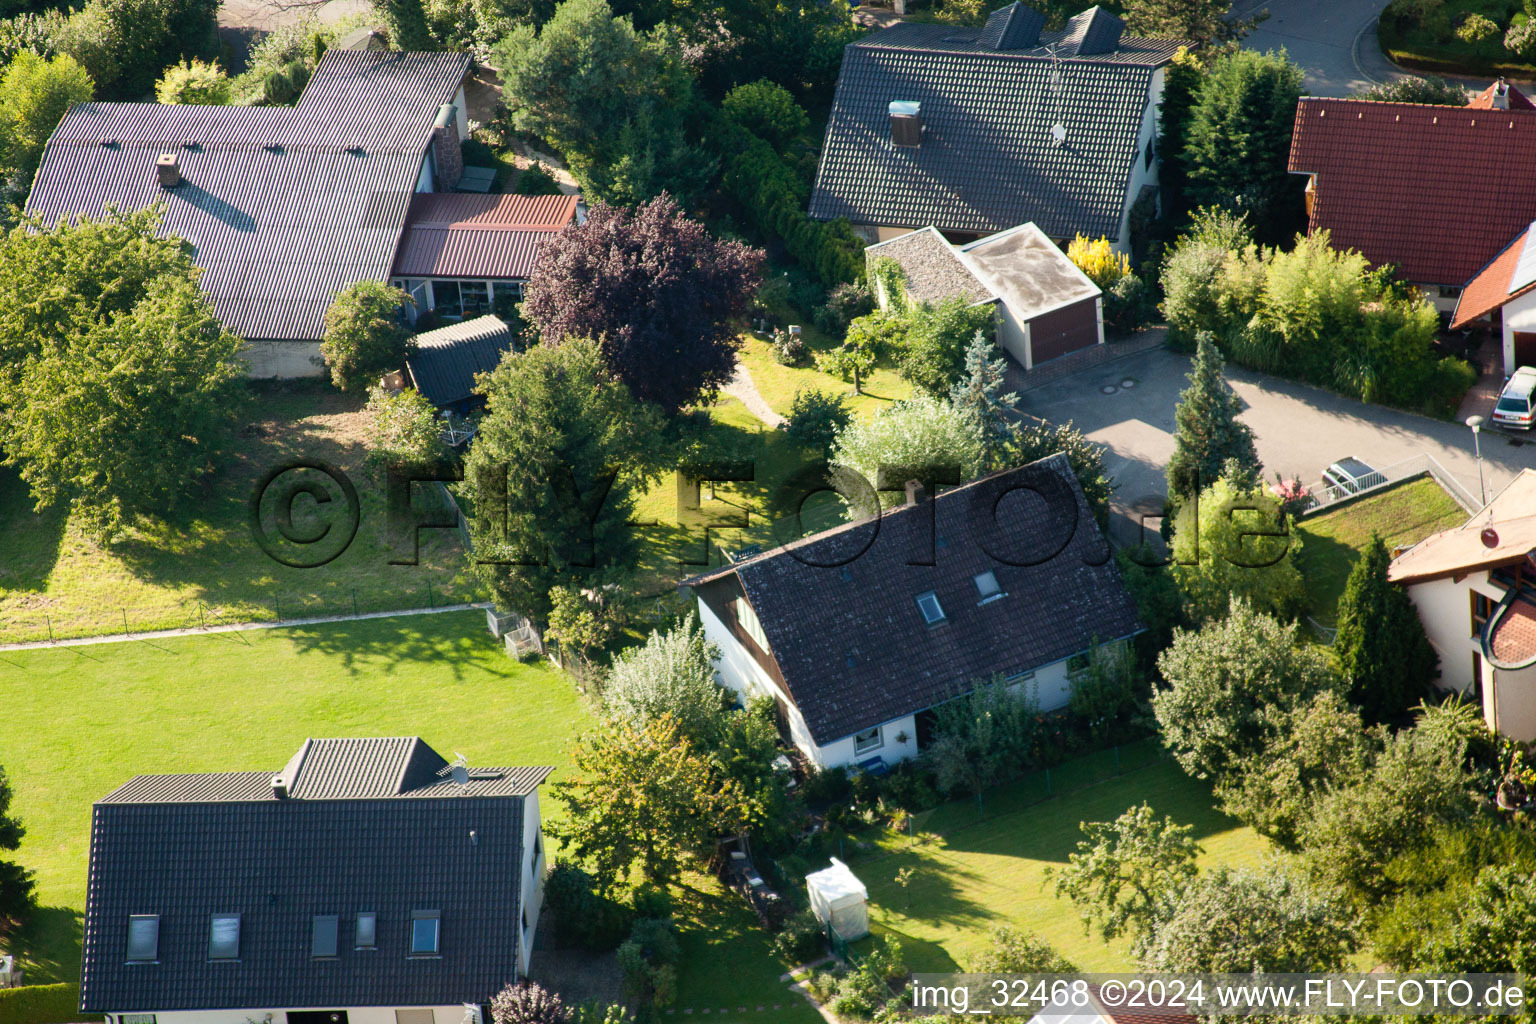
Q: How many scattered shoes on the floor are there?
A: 0